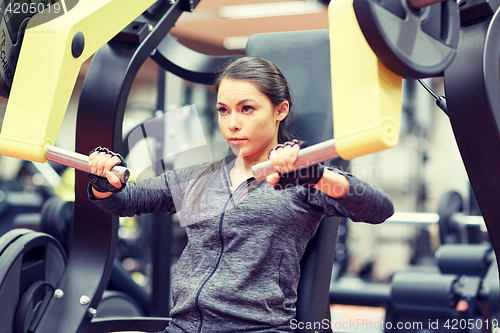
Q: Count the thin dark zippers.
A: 1